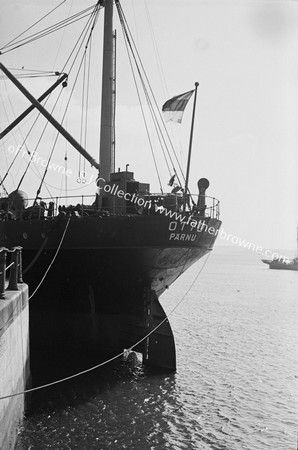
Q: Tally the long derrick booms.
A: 2